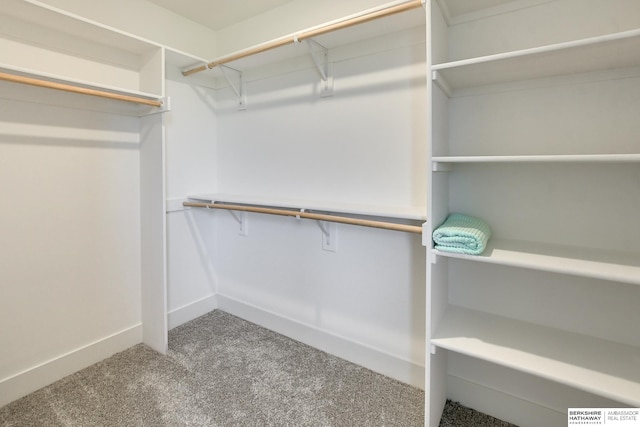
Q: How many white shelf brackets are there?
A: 4